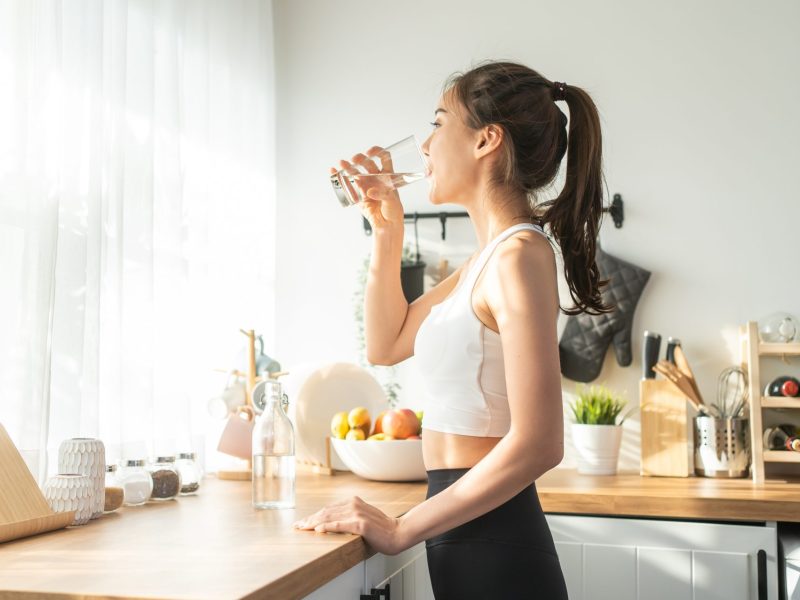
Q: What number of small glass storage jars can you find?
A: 4